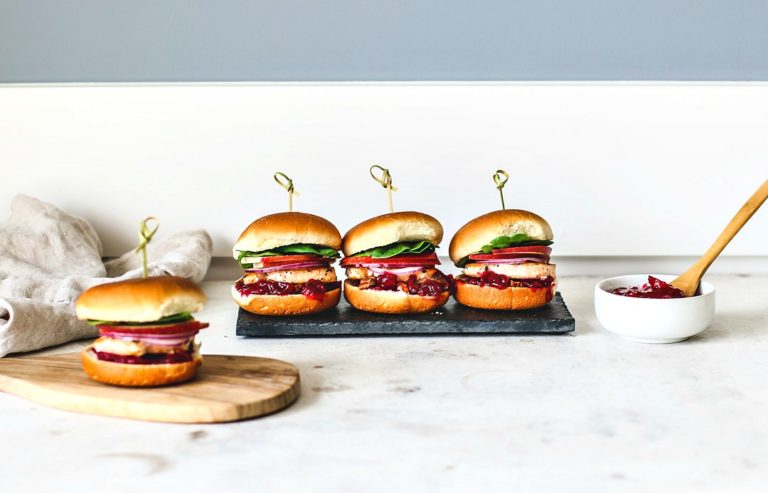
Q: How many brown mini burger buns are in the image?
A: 4